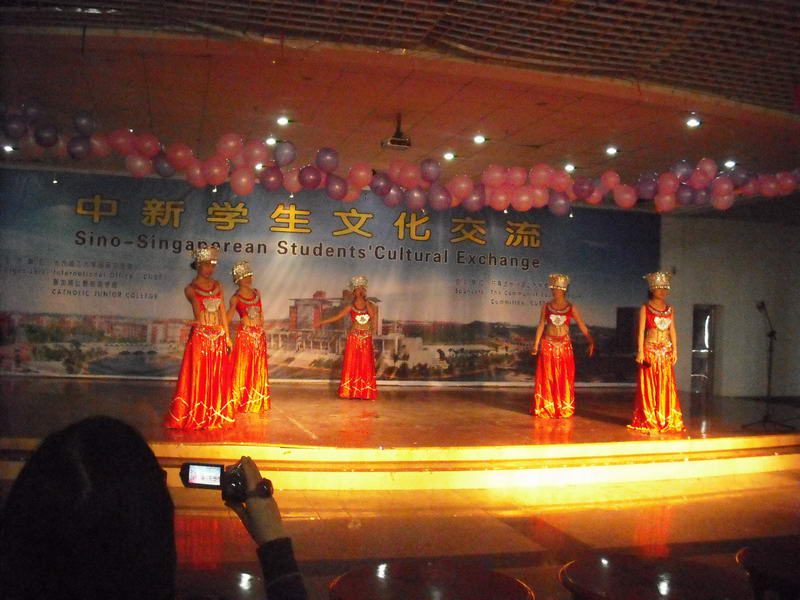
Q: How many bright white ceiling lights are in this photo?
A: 10